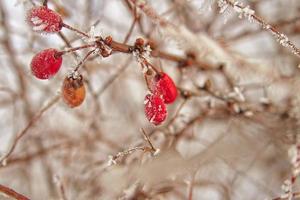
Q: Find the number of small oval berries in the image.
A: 5